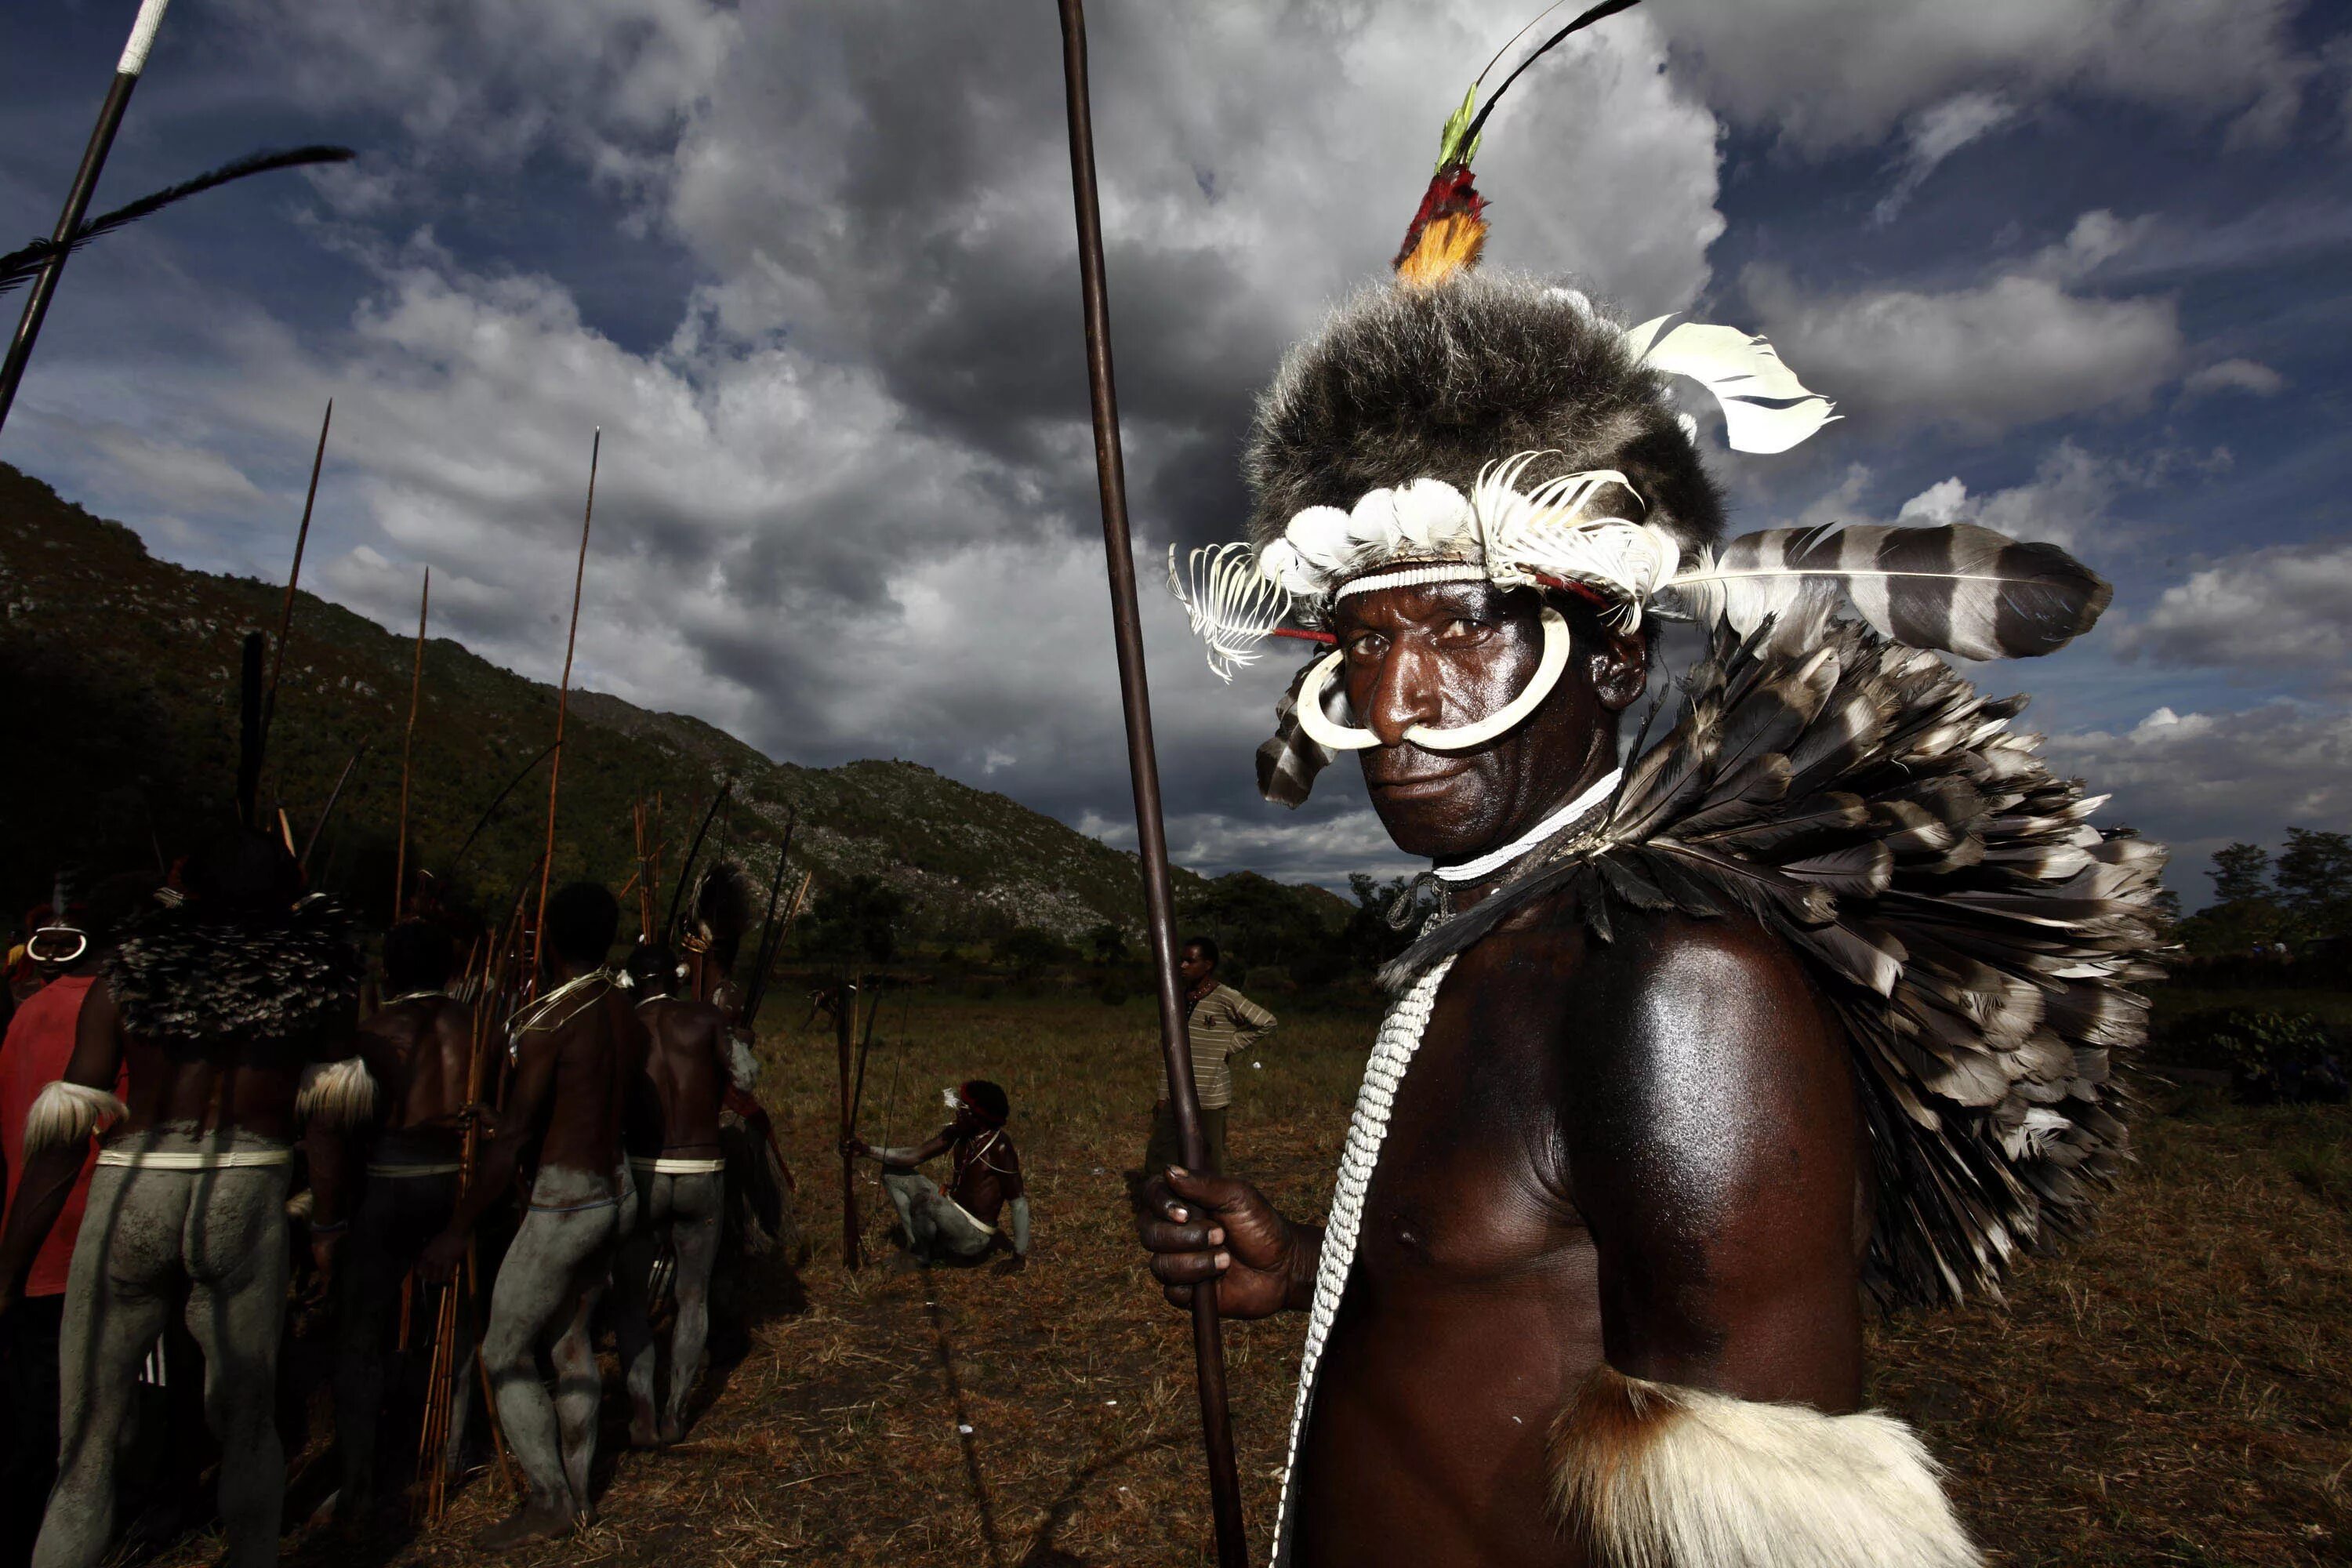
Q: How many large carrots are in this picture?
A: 0